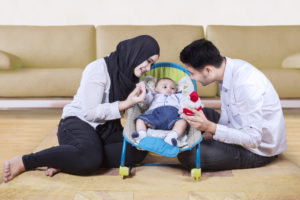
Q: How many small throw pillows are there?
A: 2